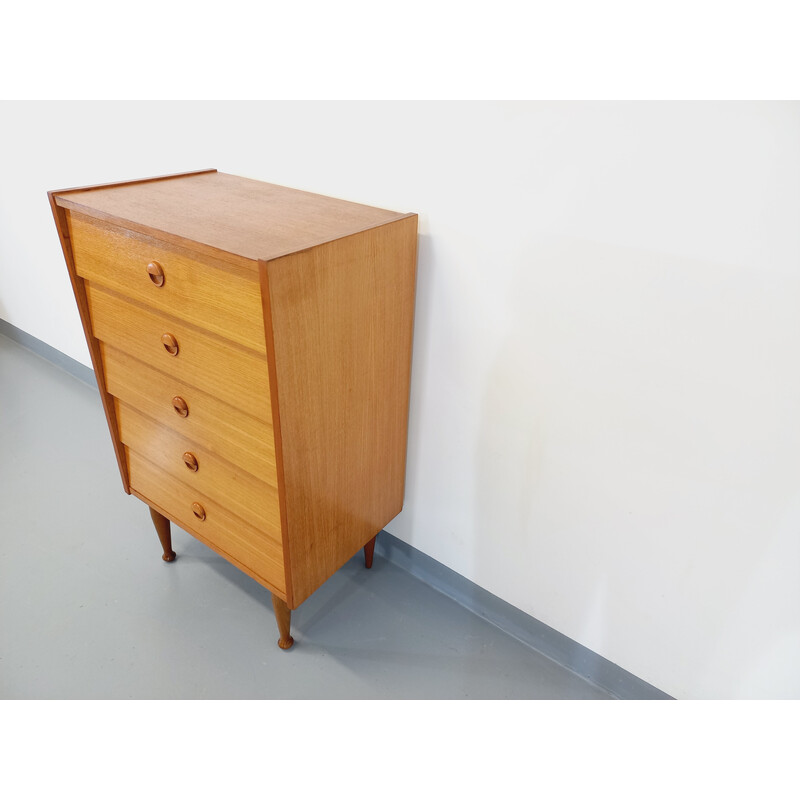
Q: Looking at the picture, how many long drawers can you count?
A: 5